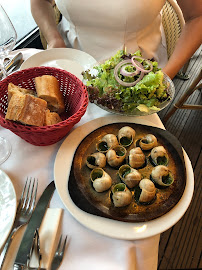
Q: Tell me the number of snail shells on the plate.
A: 12